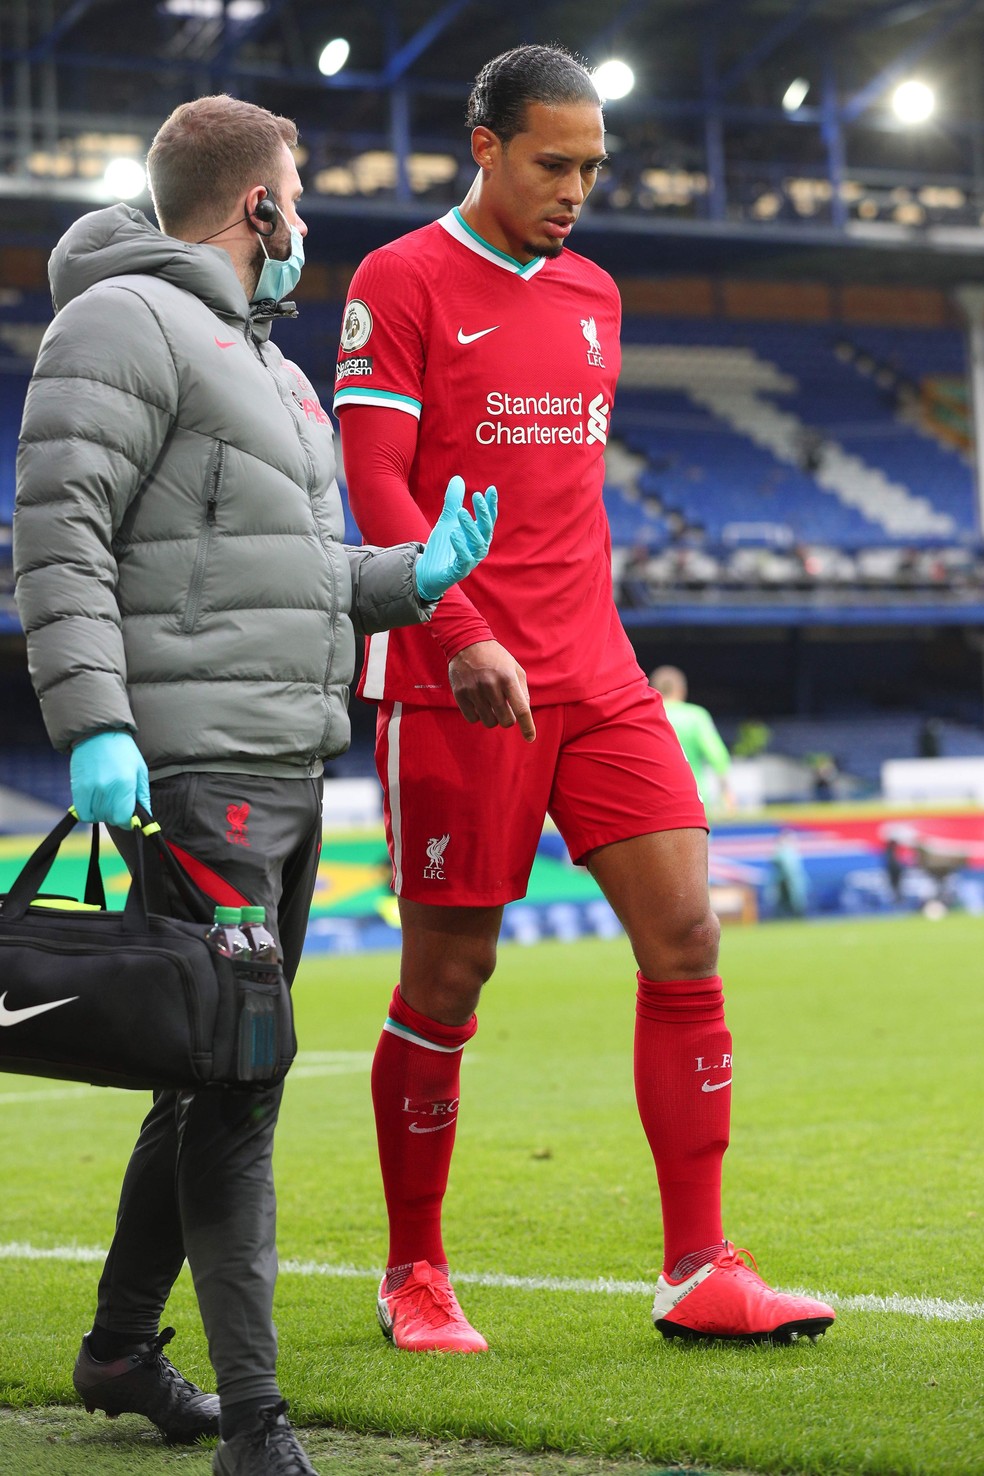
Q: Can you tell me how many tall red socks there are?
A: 2